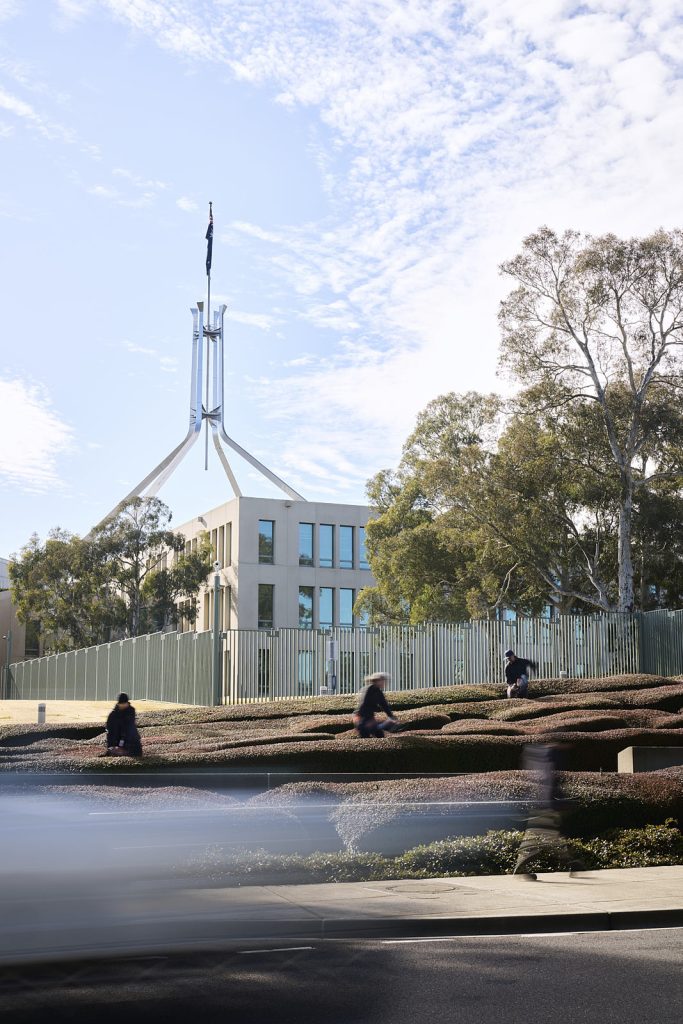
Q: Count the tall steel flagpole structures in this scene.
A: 1